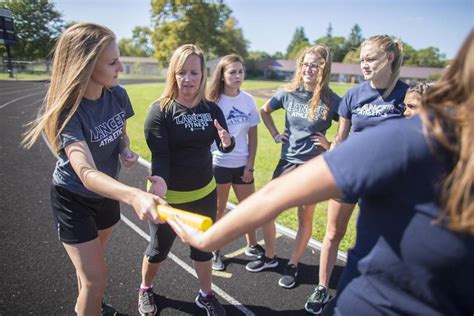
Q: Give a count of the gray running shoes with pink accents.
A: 2